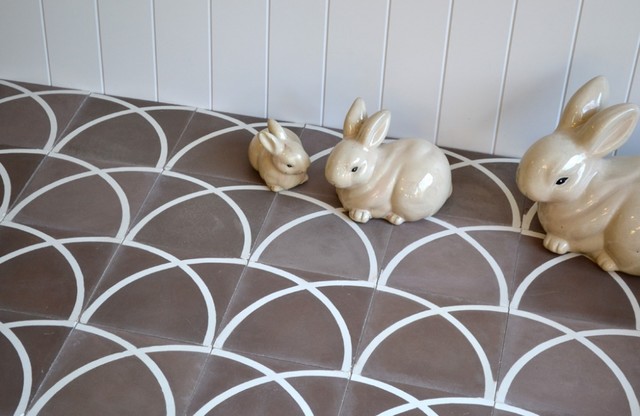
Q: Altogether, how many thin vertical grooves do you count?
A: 11